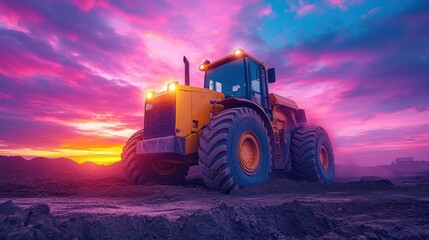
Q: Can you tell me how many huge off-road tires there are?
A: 3